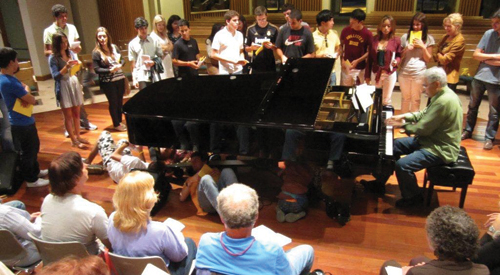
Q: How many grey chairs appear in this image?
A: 3